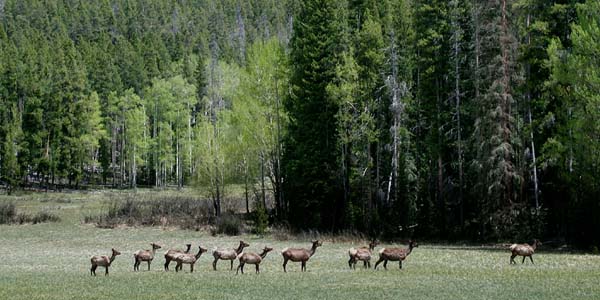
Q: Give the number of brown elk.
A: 10